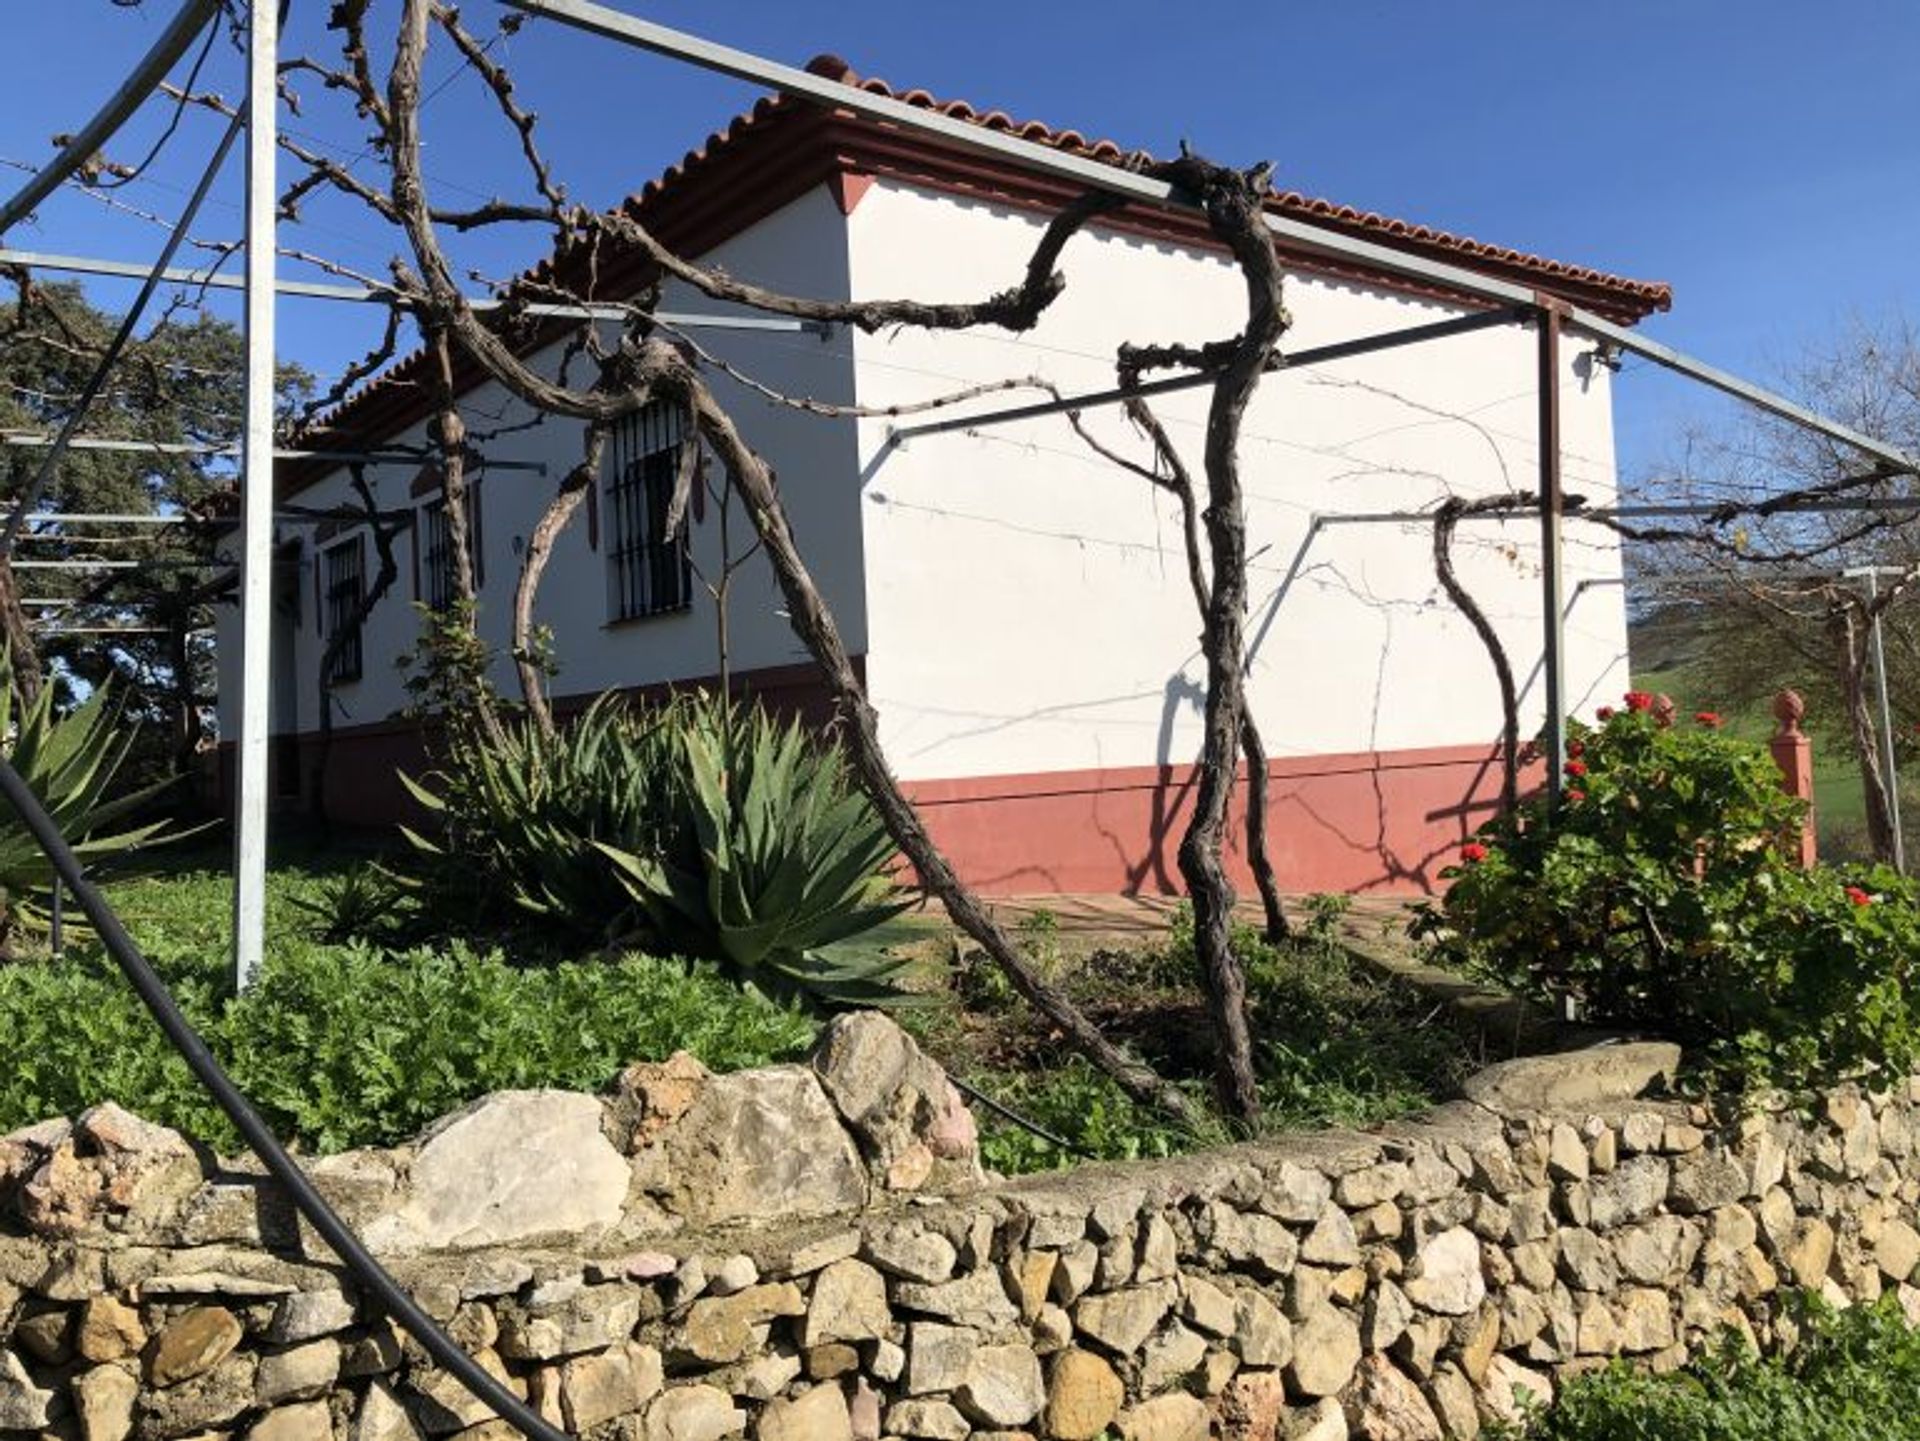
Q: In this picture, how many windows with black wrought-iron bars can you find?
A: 3